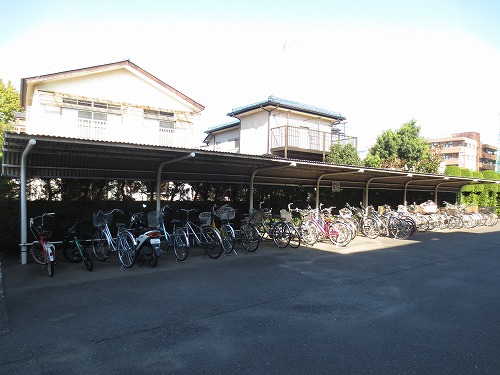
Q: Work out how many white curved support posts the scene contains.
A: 8